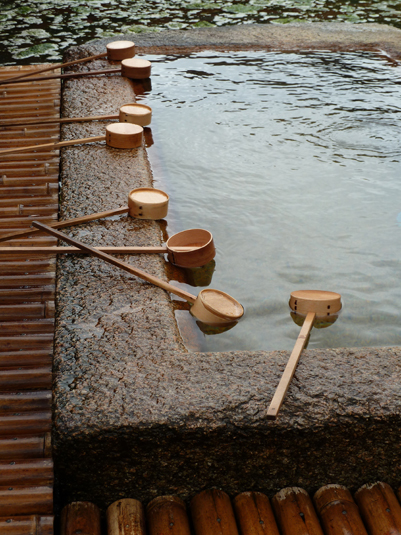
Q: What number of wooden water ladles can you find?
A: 8